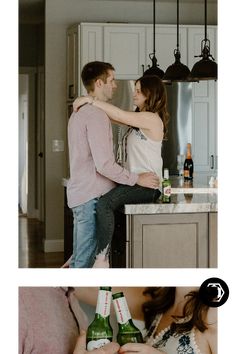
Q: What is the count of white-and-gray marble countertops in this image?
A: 1